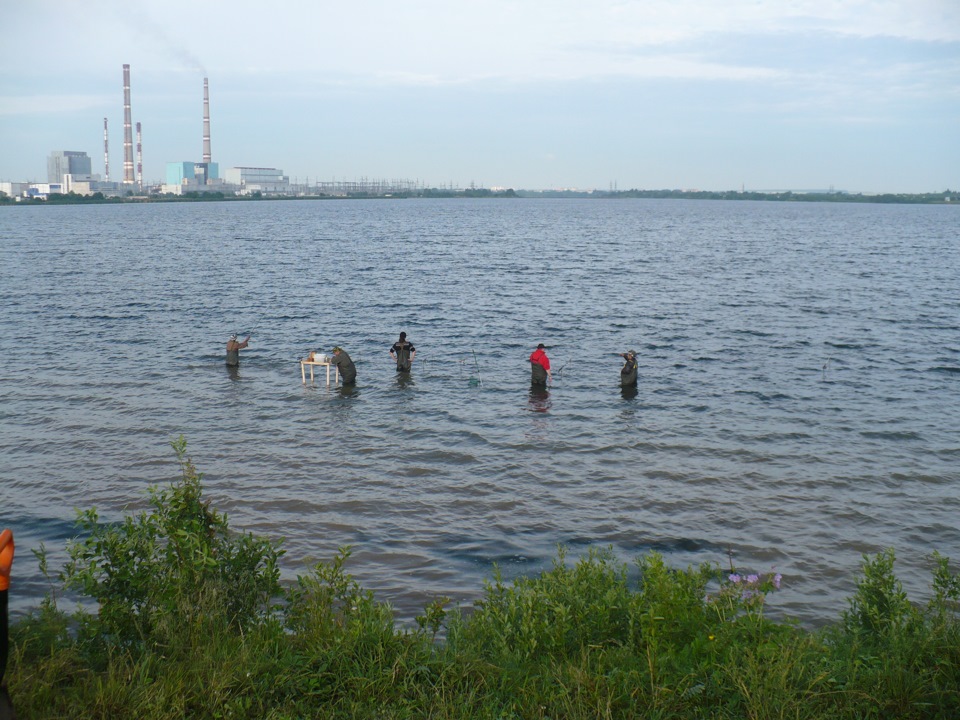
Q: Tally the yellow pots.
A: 0